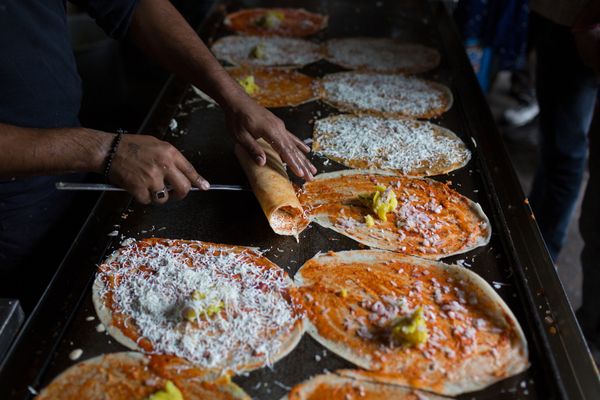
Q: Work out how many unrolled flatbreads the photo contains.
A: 11